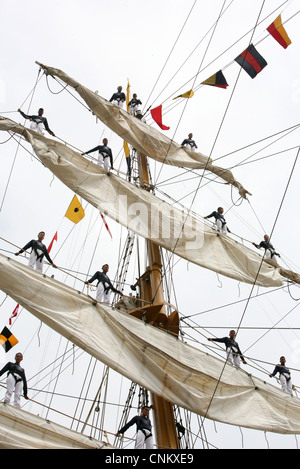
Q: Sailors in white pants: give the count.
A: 13